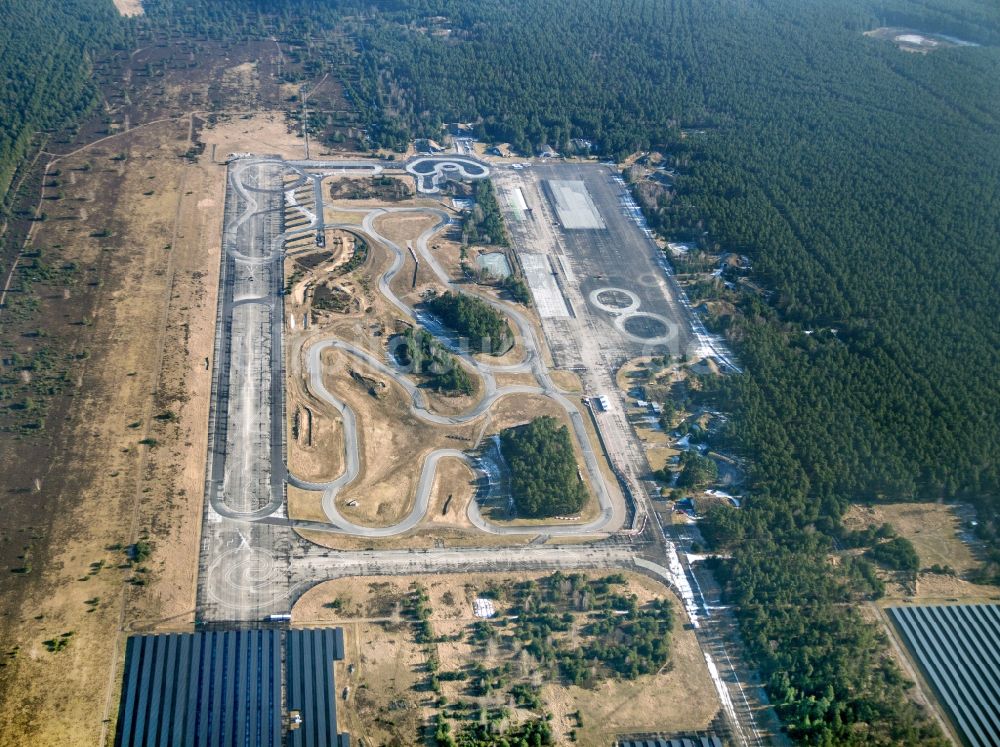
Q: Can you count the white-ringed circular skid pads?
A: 2